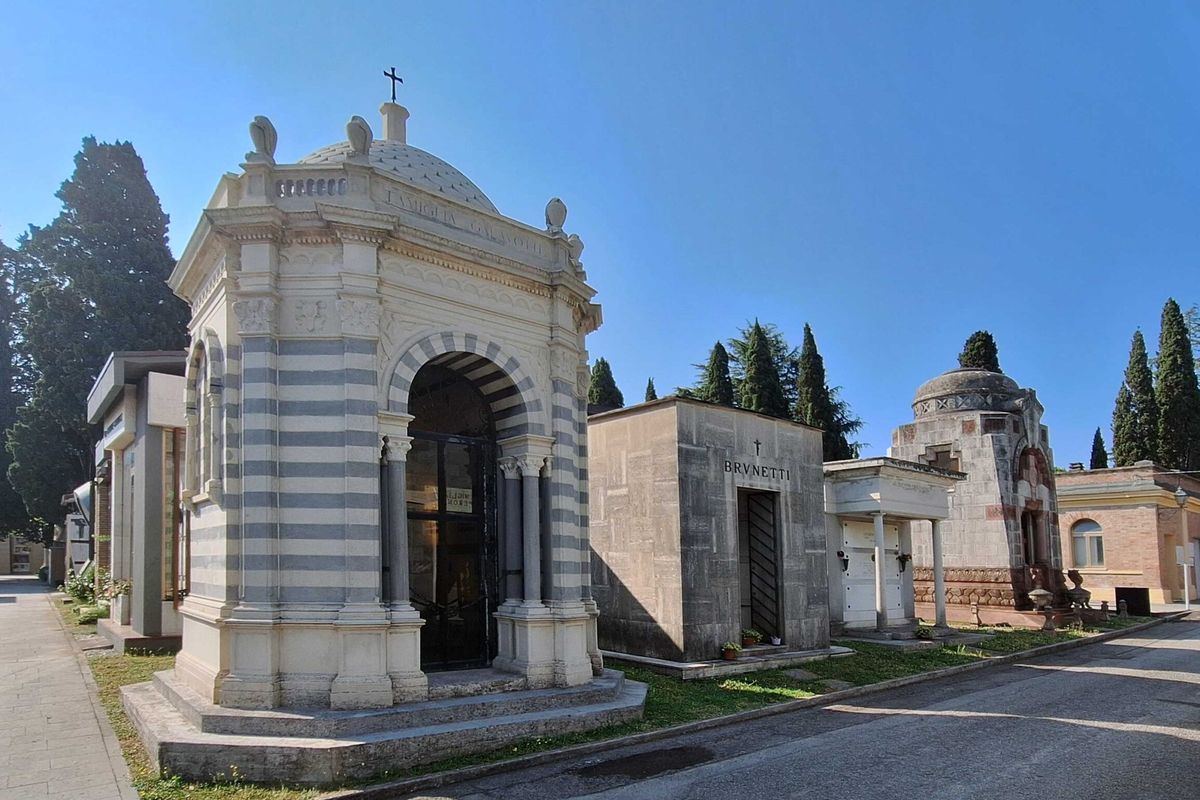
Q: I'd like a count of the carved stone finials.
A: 4